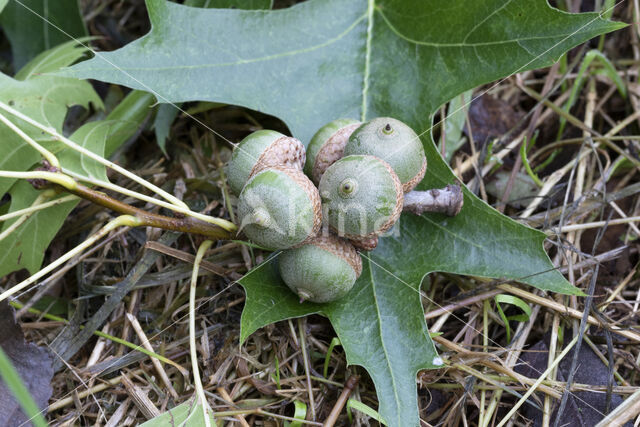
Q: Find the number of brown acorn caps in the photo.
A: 6